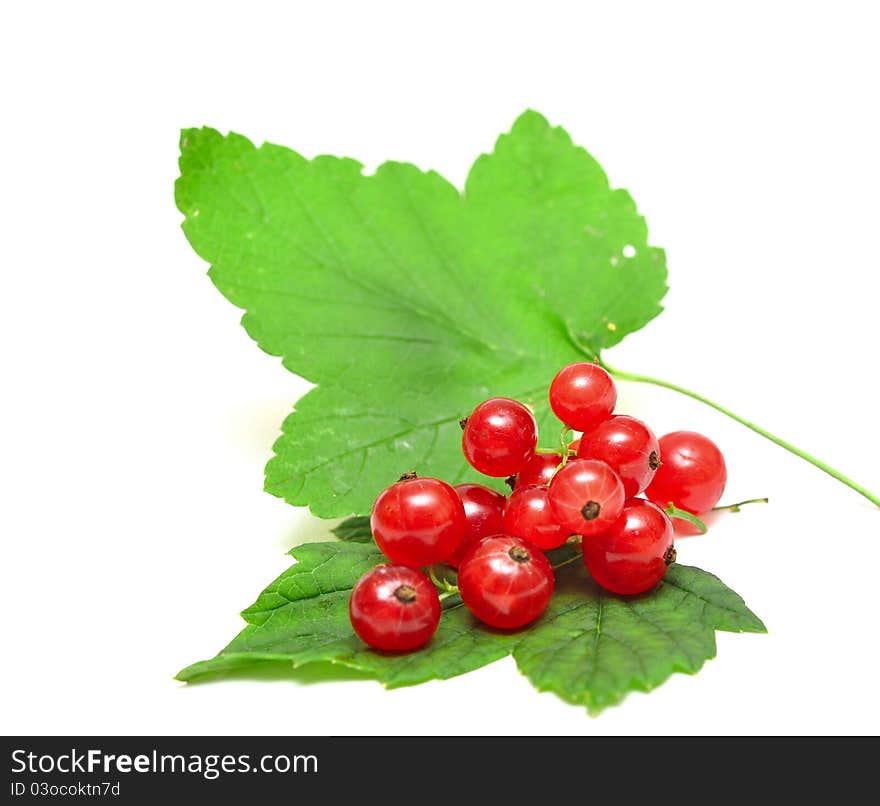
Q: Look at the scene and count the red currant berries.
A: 12